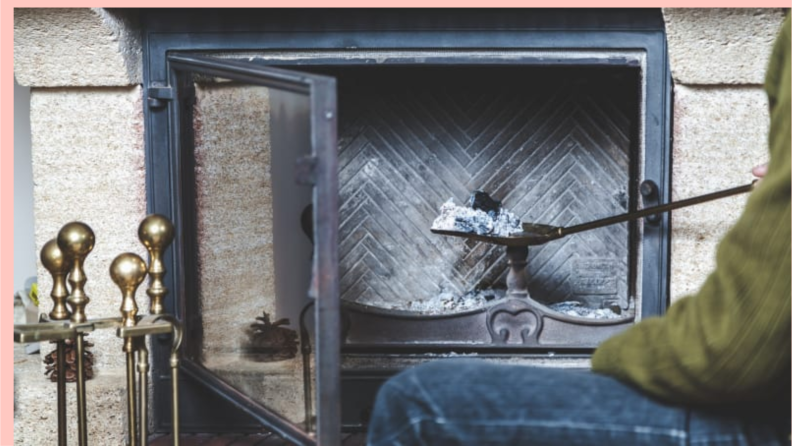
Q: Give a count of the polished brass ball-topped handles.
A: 4